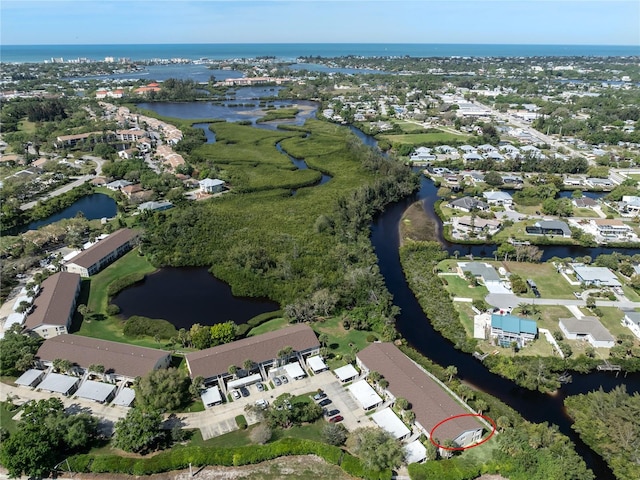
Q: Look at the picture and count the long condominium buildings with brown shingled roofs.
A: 5